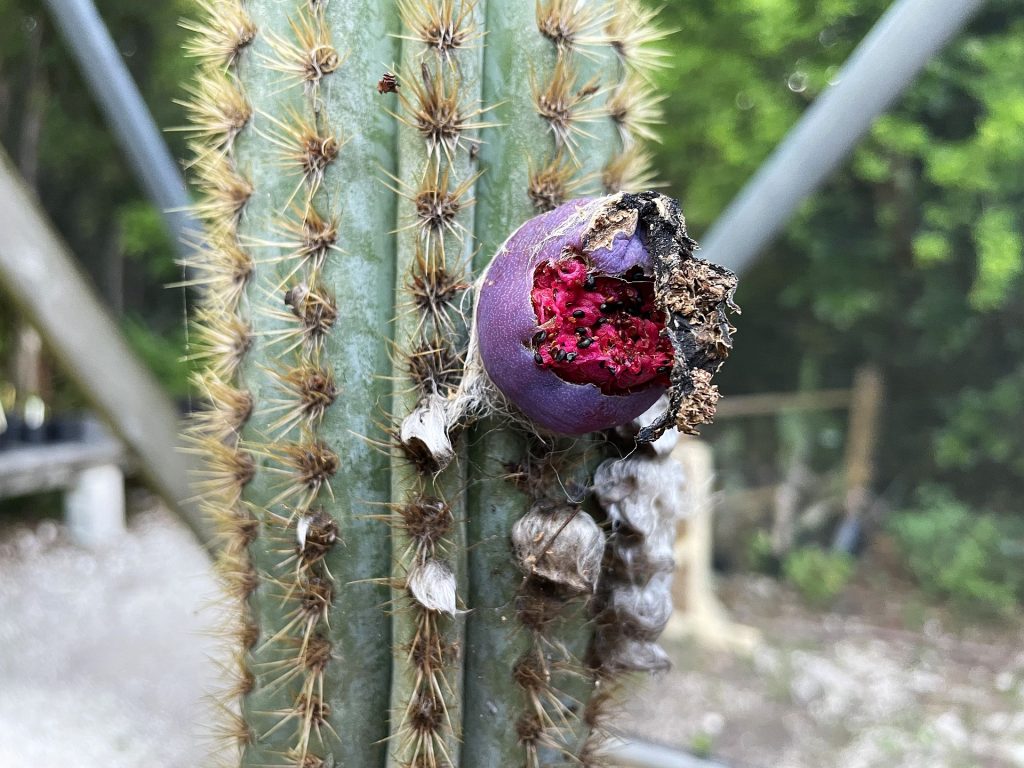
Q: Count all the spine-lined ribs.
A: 5